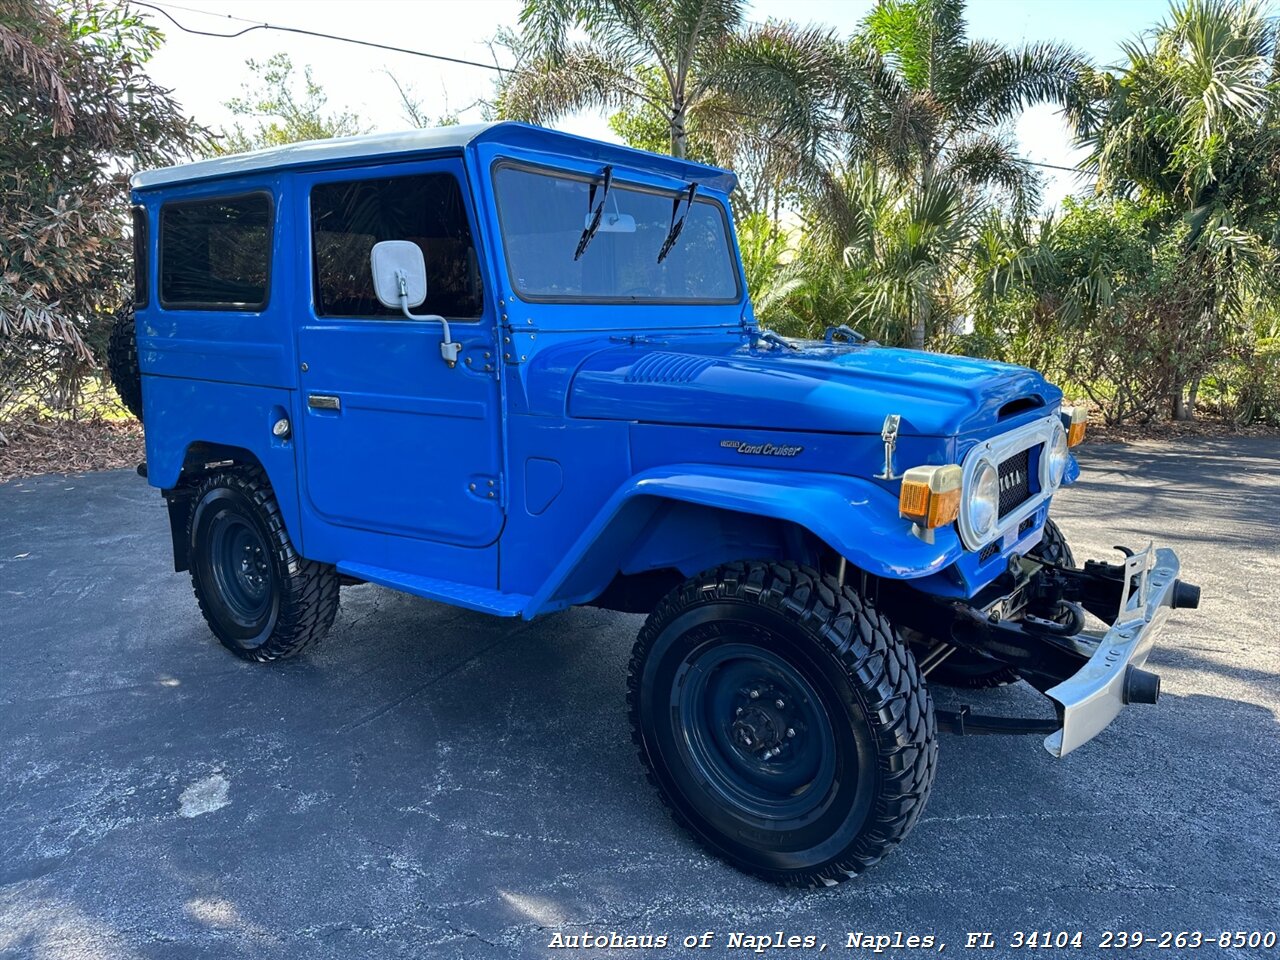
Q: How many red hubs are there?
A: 0